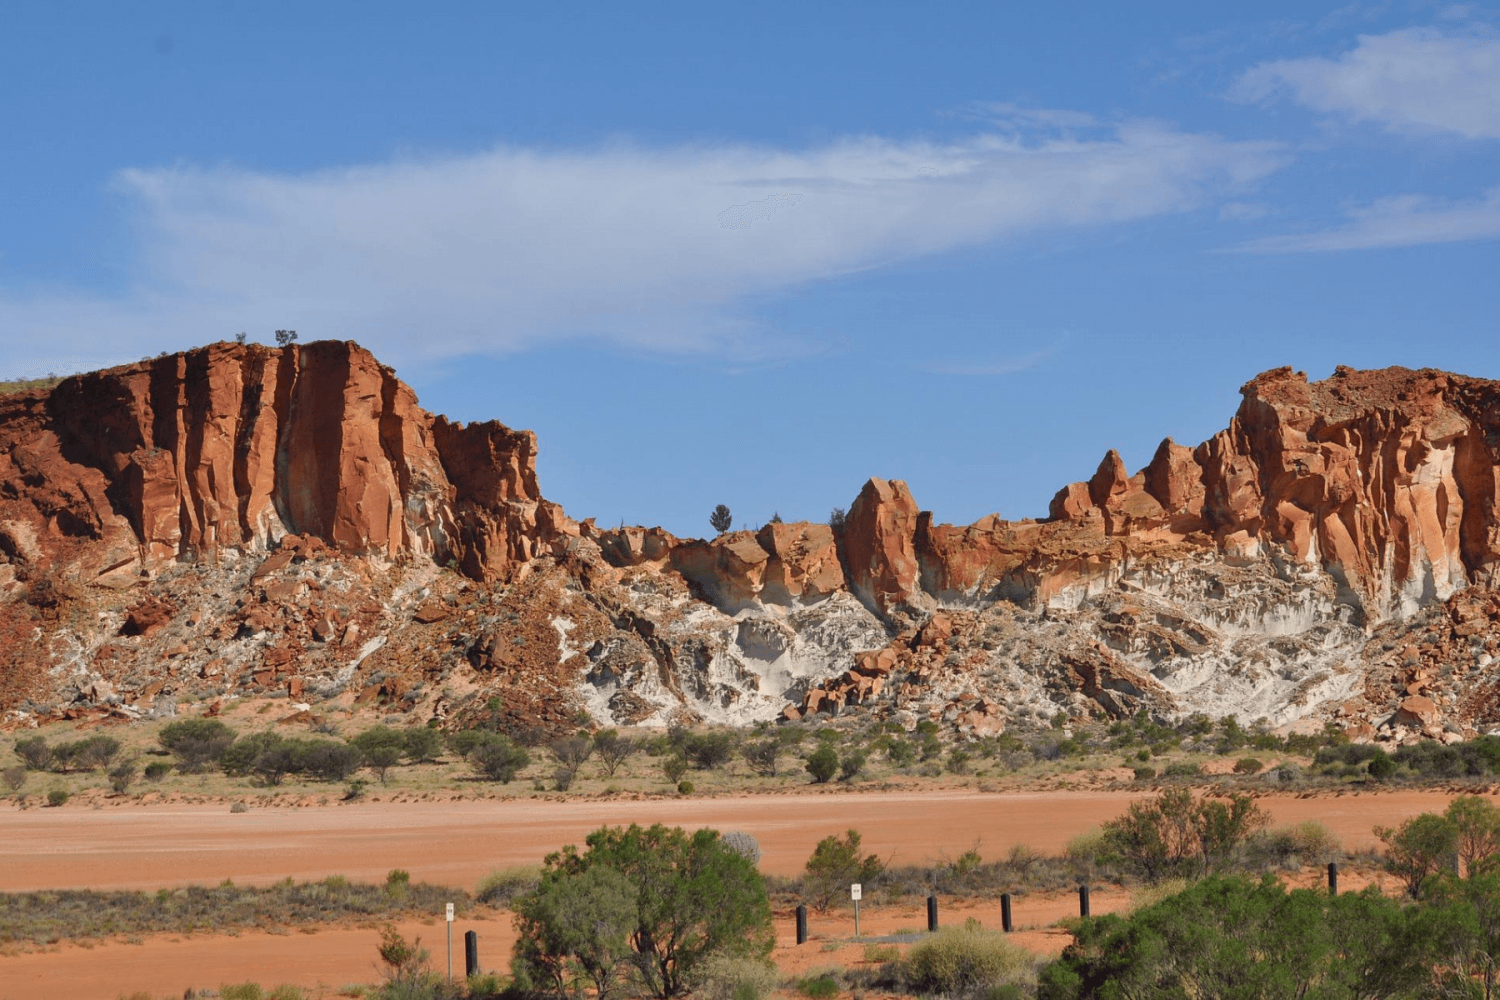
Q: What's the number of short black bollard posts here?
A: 6